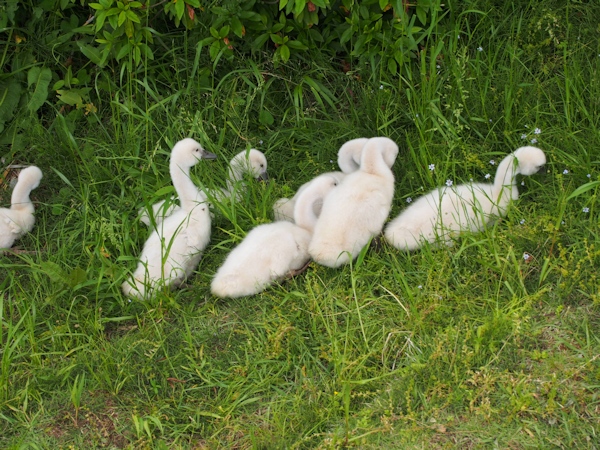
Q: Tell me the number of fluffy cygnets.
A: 7